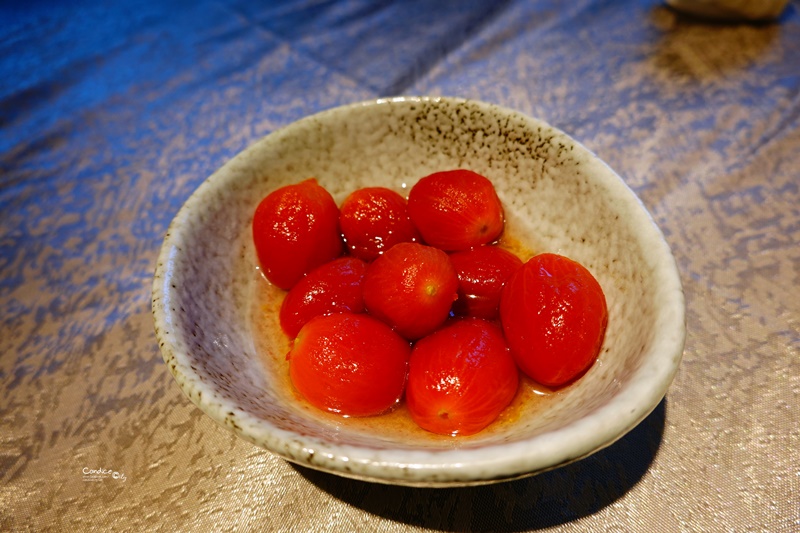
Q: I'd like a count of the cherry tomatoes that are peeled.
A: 9